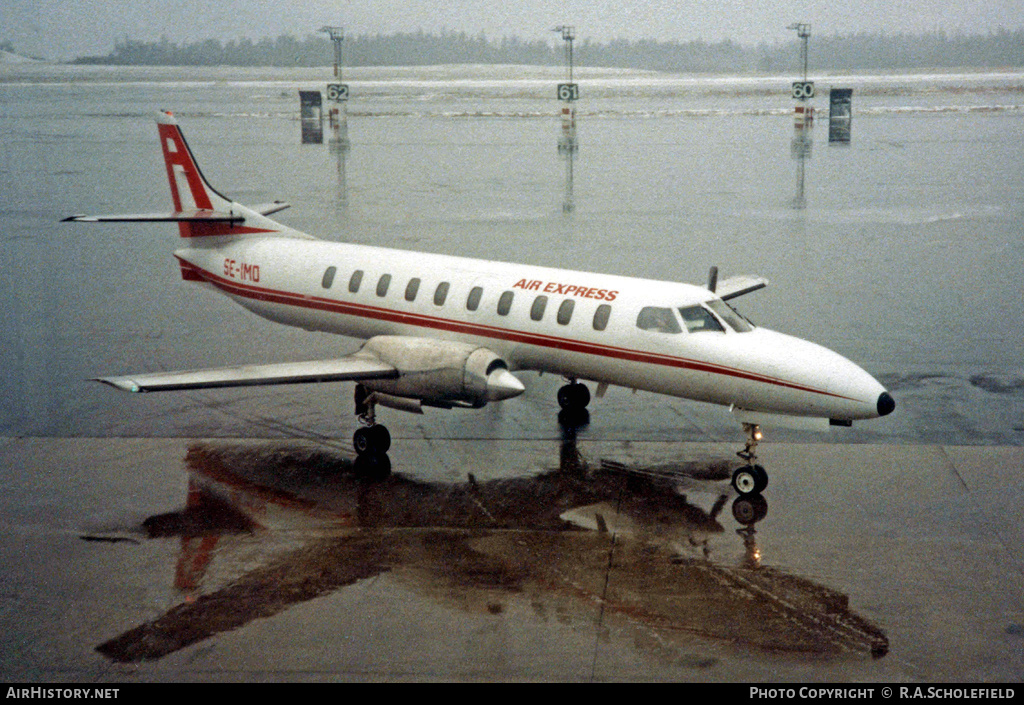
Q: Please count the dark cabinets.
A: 2